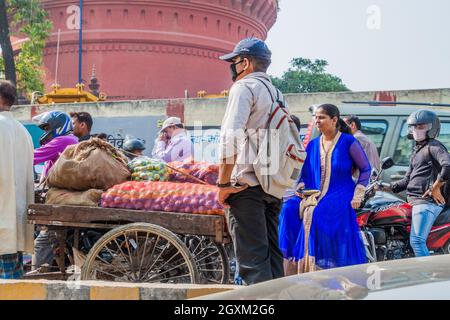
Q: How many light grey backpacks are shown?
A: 1